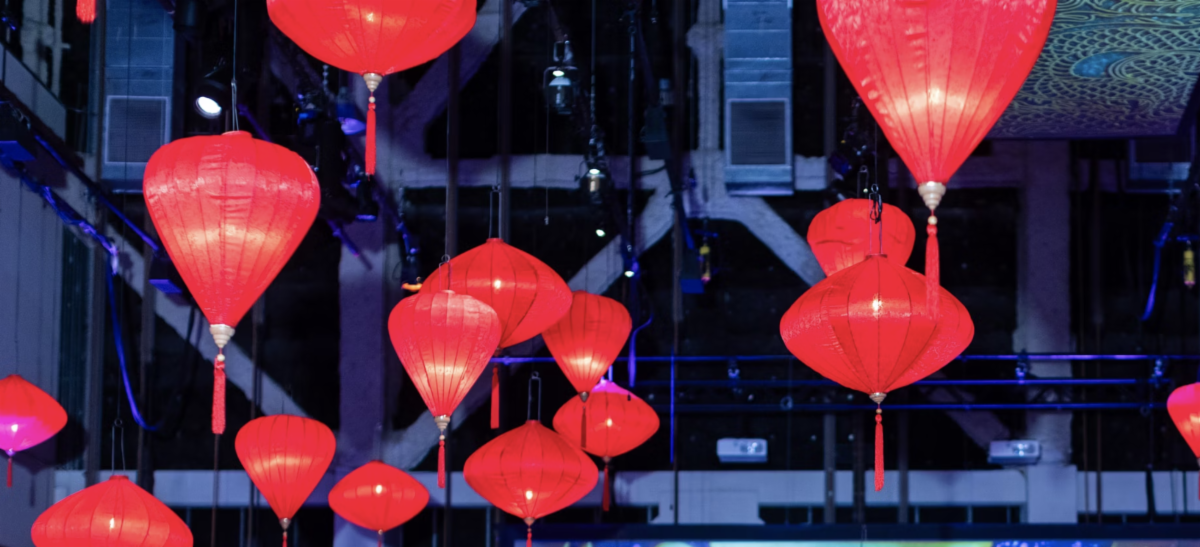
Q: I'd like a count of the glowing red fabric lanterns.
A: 15